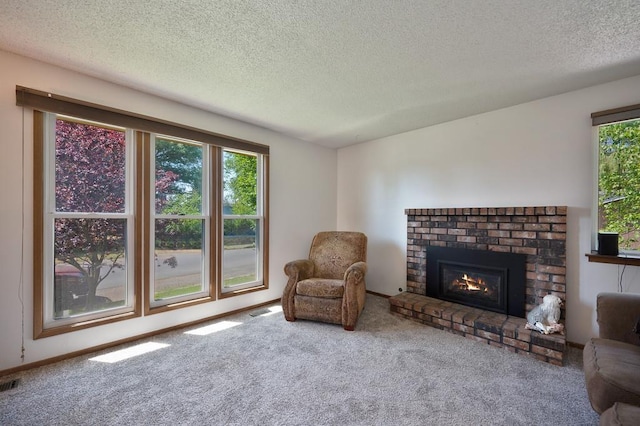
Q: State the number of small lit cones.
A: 0